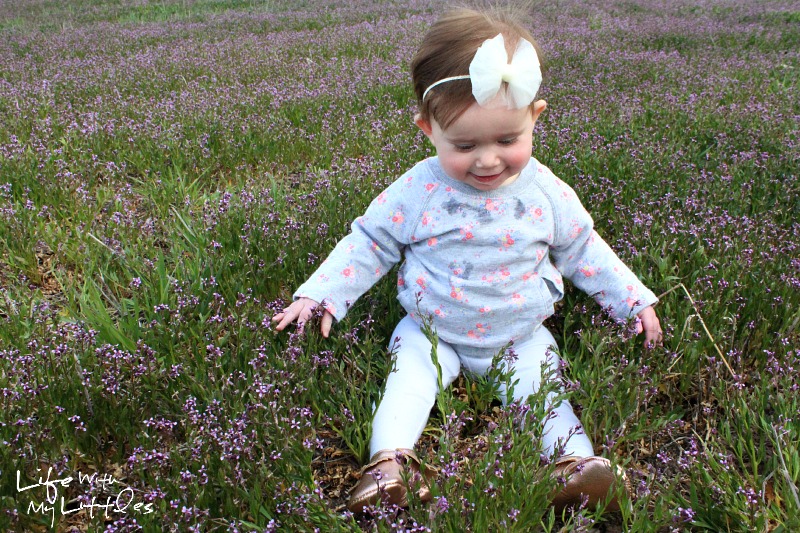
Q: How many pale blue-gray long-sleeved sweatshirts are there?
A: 1